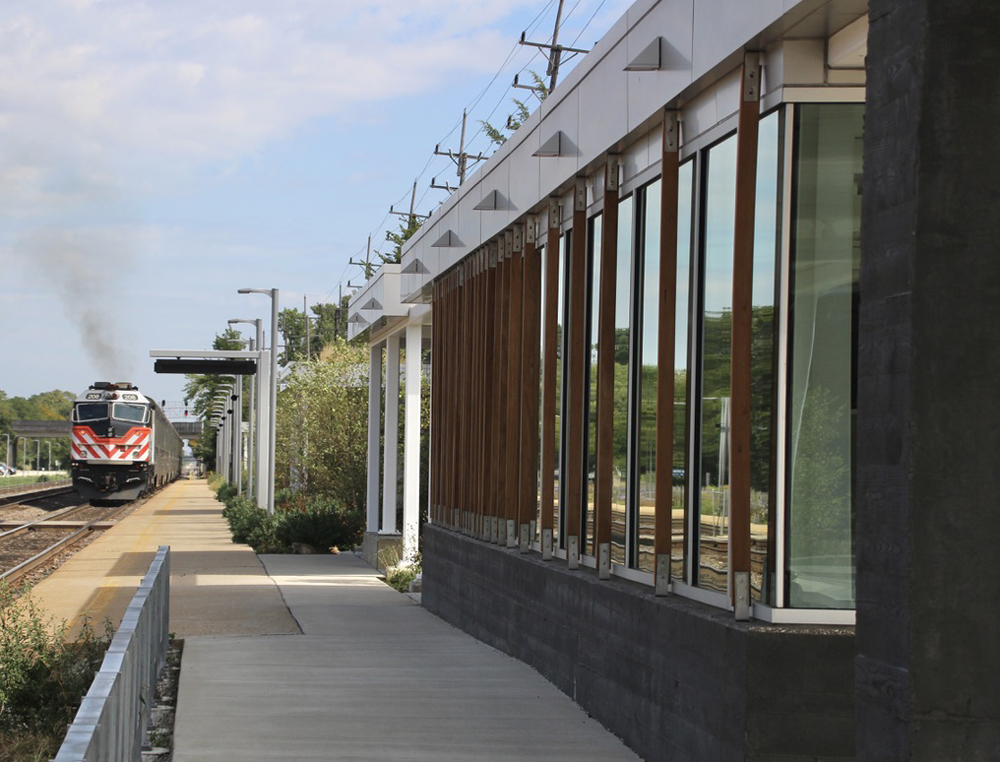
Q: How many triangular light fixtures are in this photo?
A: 7